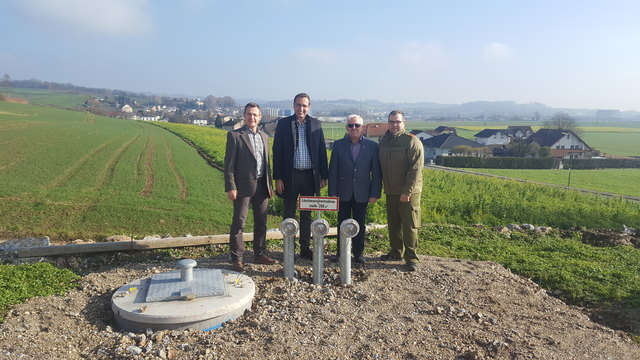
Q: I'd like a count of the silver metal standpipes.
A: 3